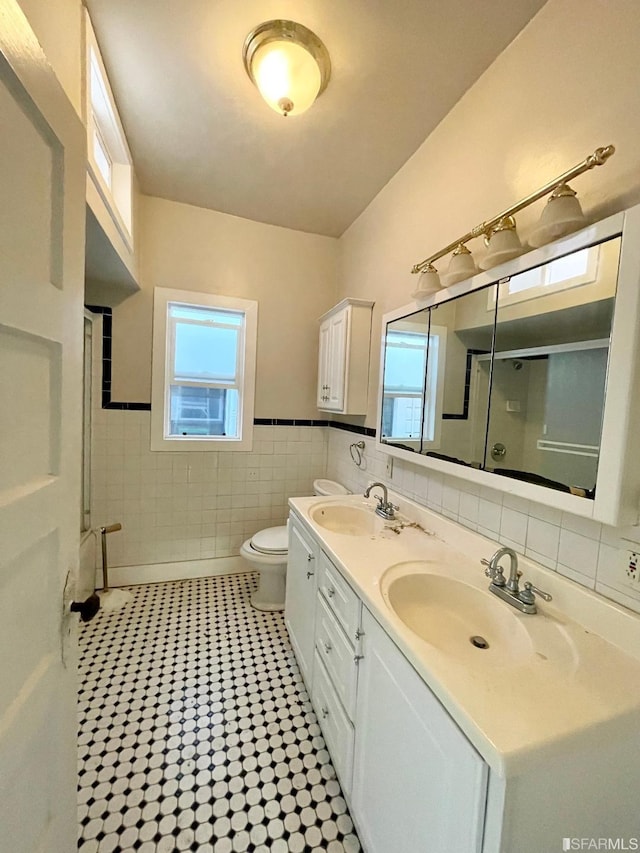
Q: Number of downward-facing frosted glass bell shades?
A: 4